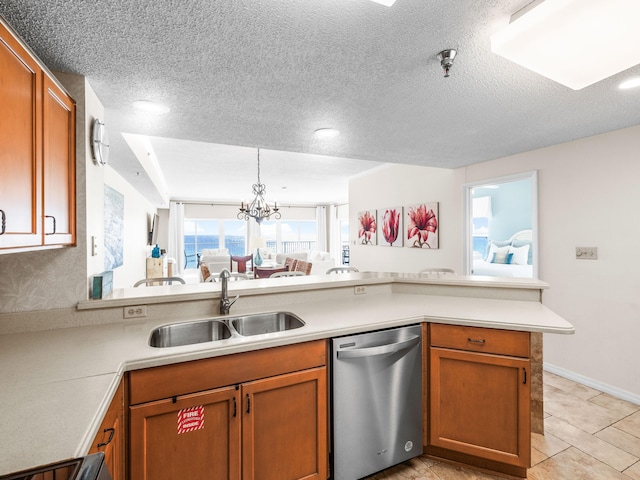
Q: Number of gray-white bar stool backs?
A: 5